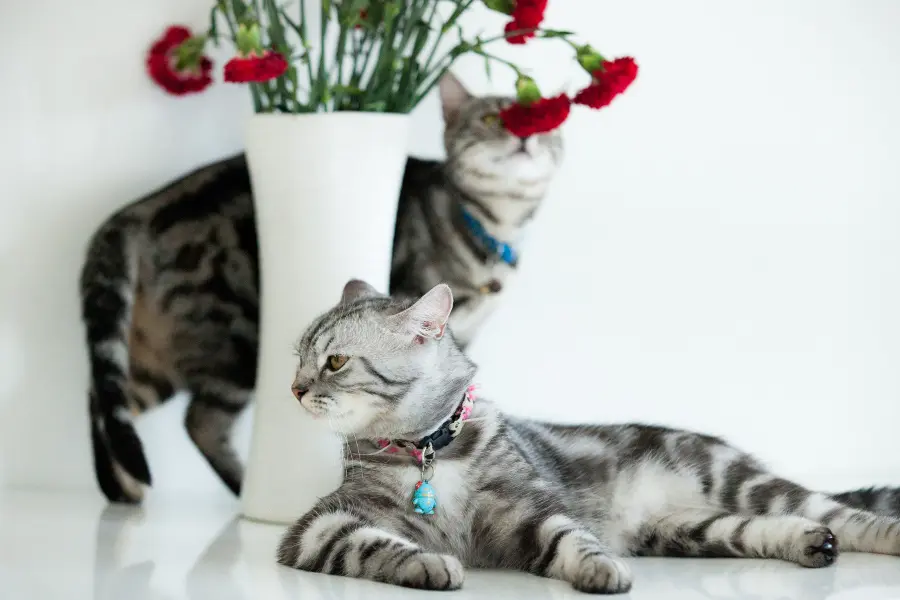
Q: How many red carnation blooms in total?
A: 5